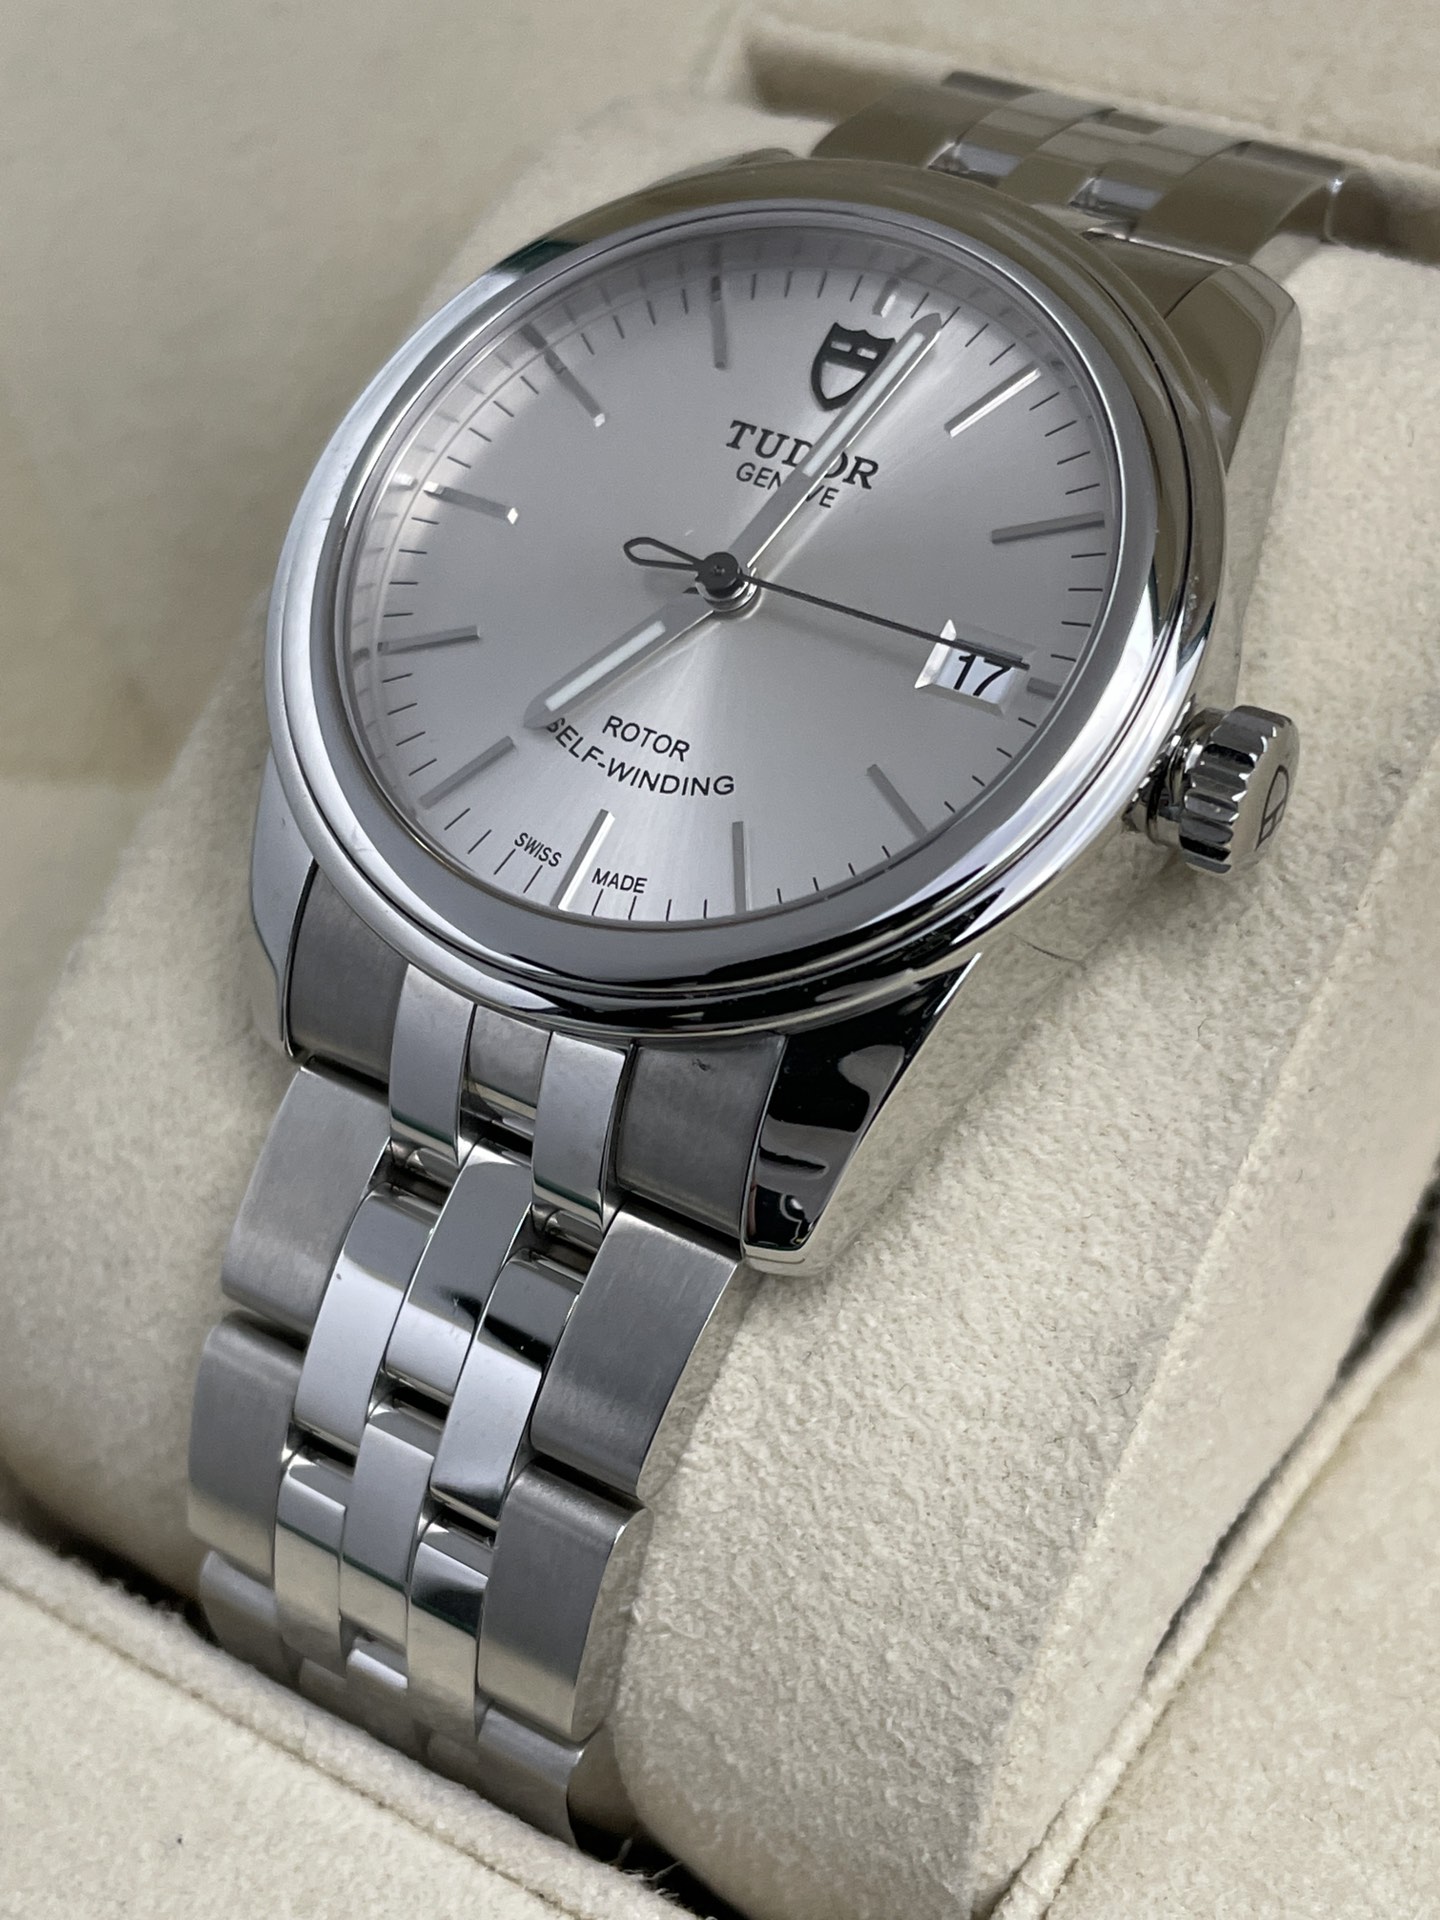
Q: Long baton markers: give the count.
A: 10